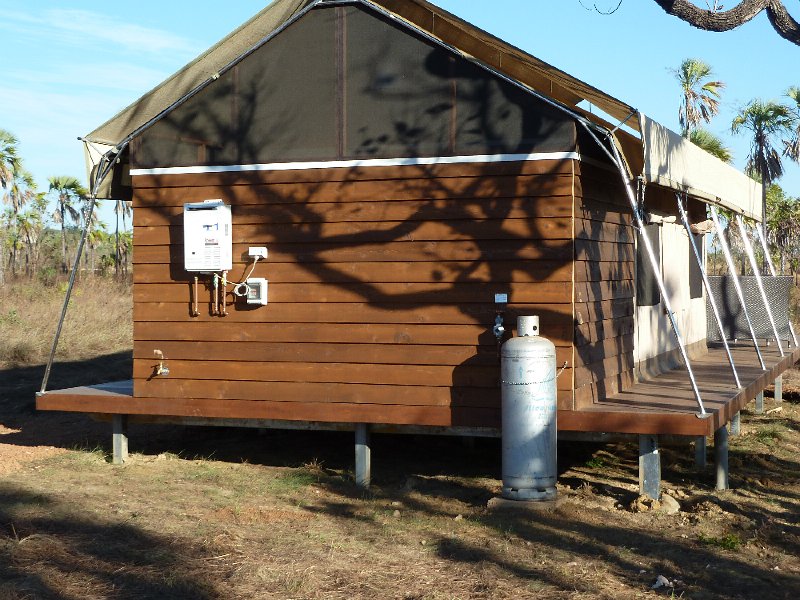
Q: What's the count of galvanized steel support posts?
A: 8